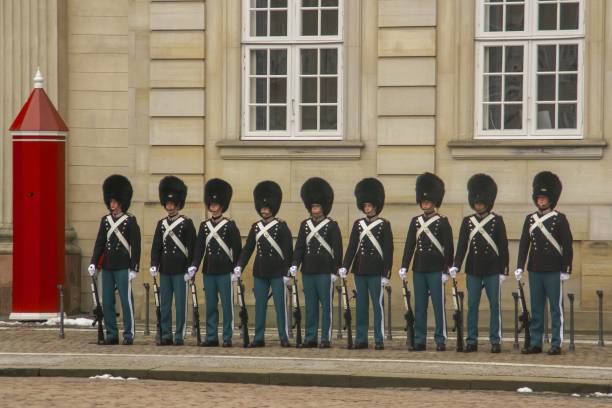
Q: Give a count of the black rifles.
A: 9